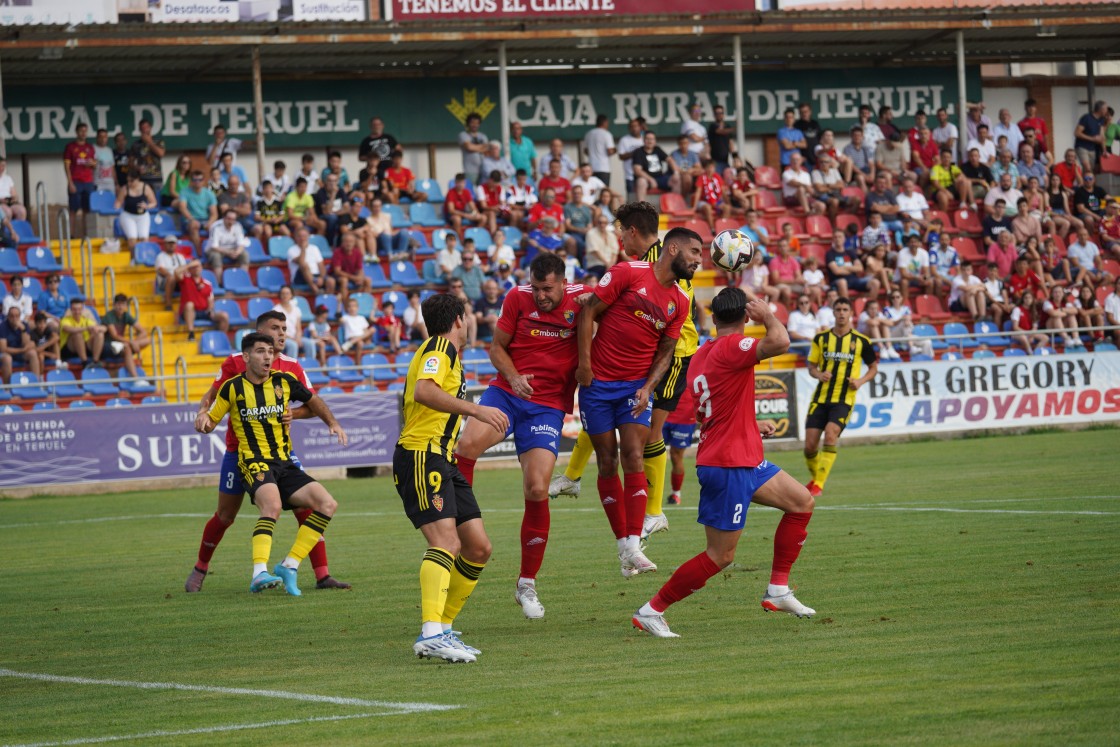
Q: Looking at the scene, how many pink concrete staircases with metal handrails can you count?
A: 0